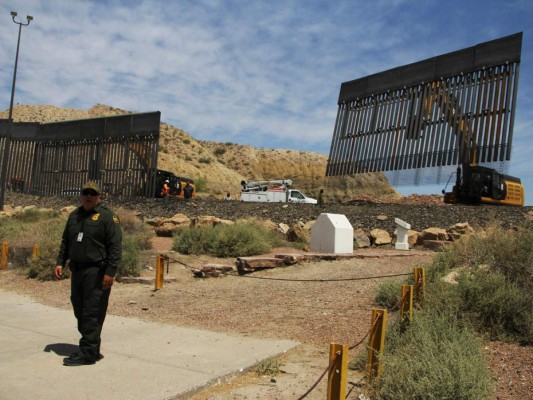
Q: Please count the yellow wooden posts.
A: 7